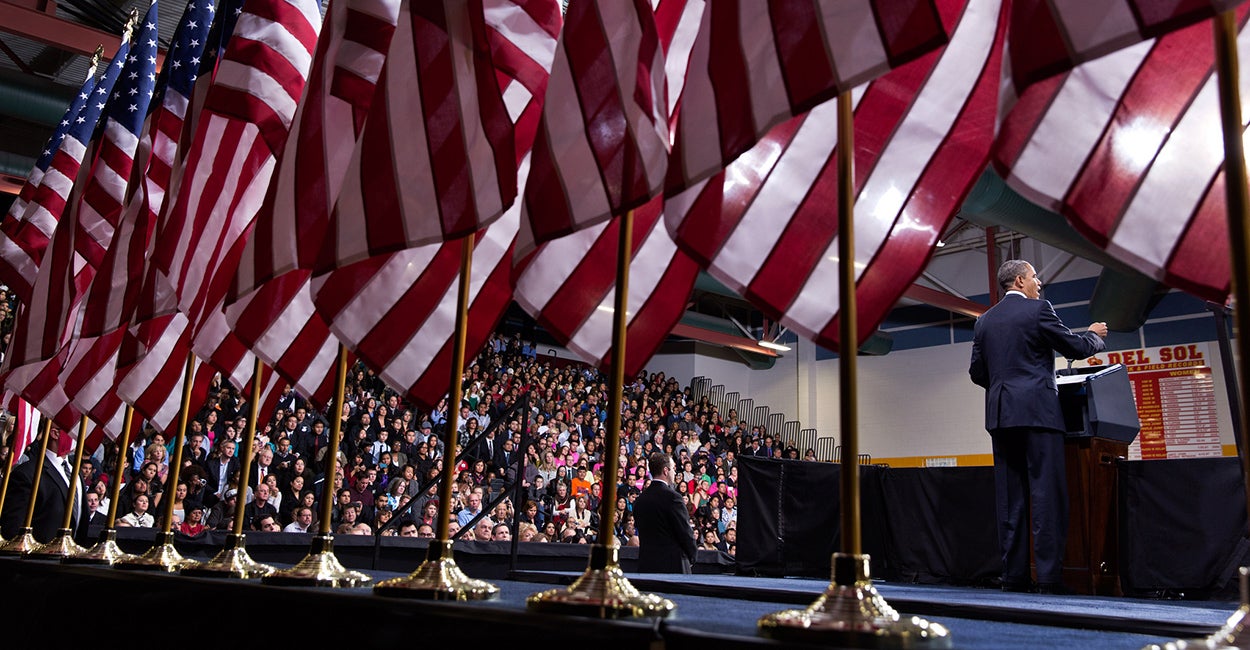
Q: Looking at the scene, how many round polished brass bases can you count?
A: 11